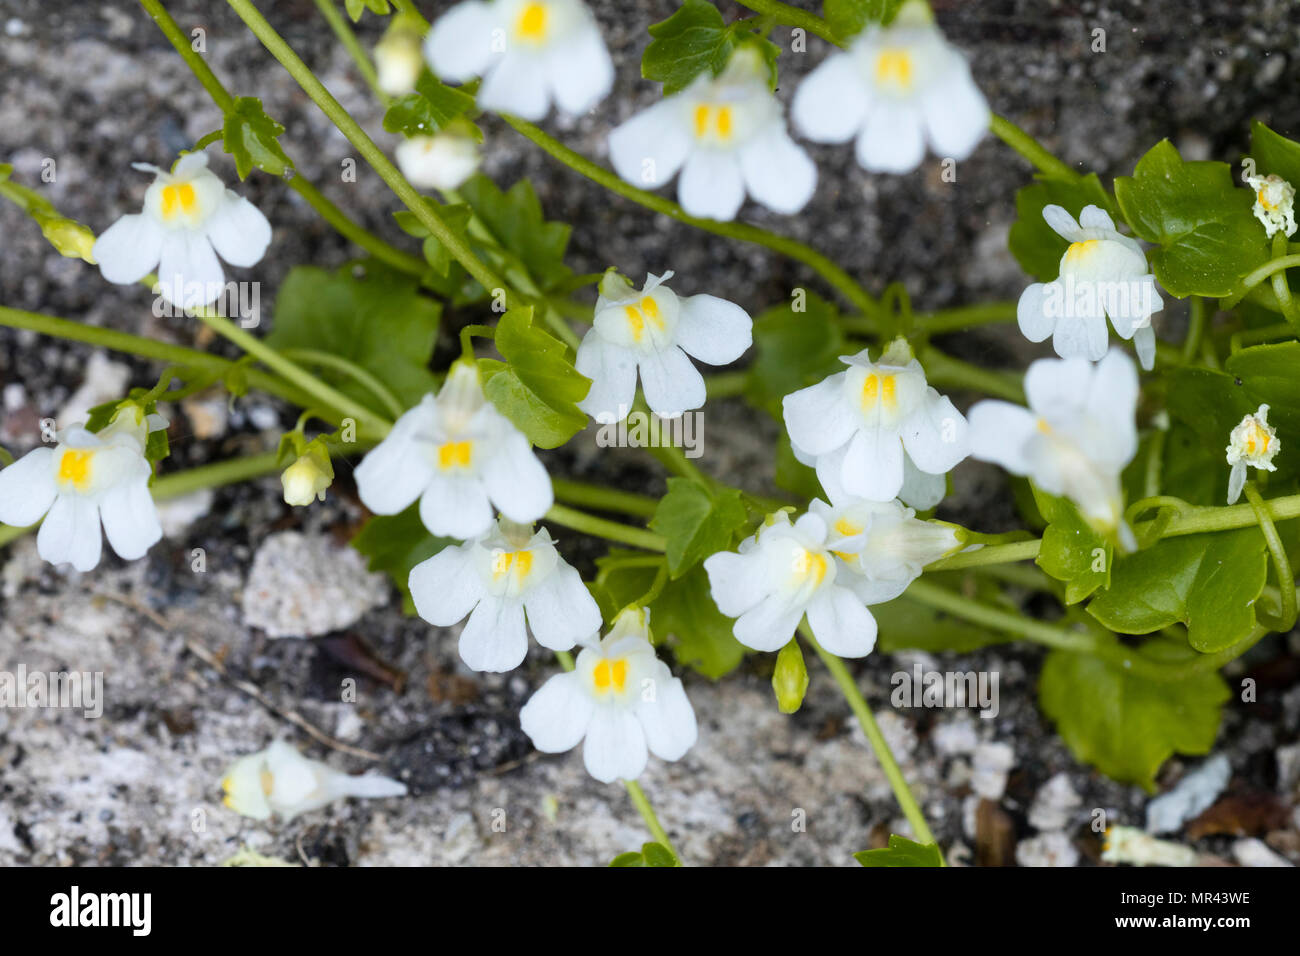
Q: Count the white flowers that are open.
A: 14